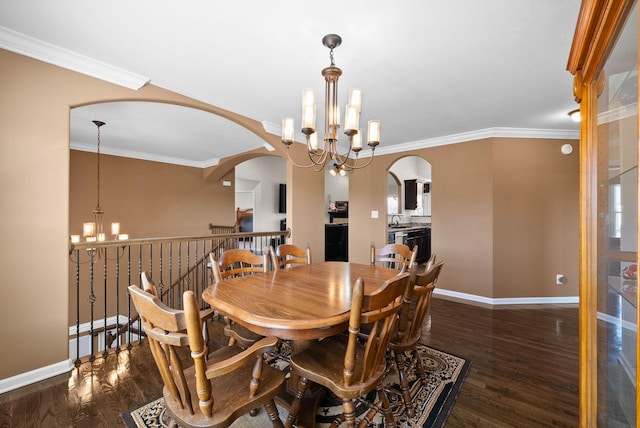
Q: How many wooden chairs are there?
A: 6